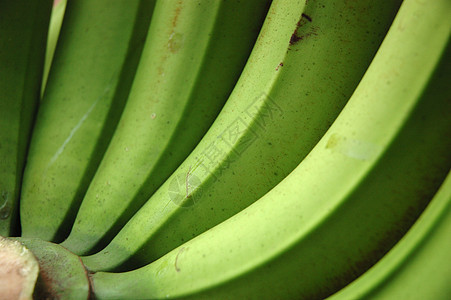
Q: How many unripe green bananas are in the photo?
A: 6